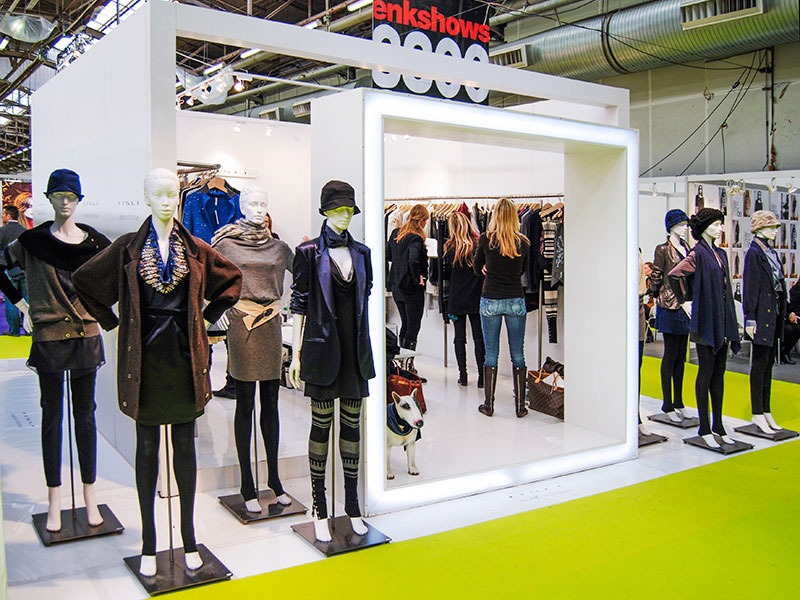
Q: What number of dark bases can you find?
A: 8